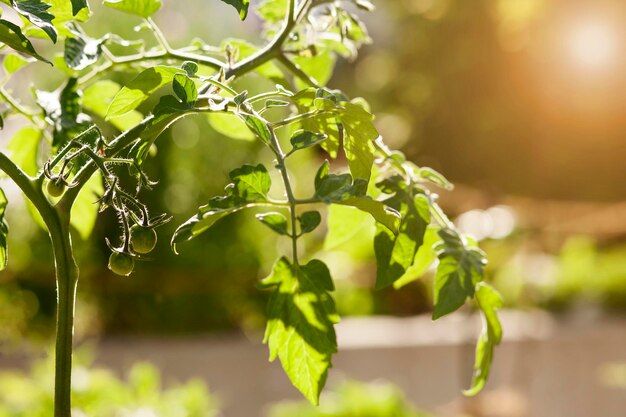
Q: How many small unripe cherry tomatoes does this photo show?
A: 3